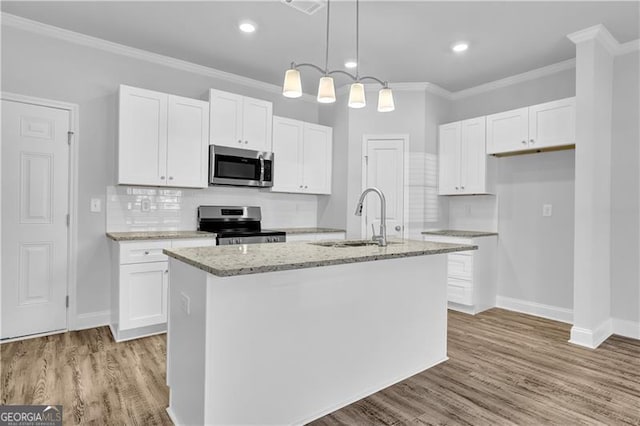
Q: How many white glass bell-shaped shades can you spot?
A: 4